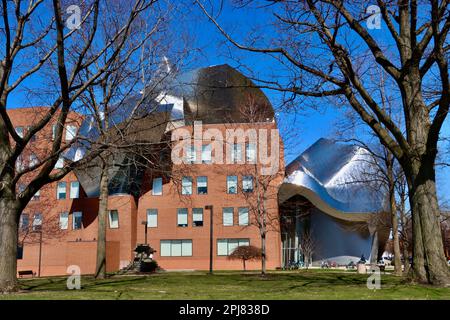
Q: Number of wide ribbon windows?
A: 2